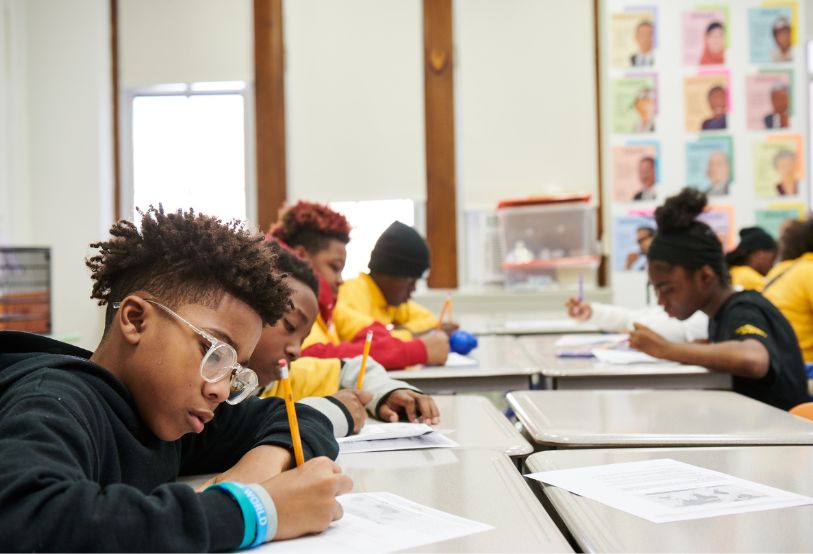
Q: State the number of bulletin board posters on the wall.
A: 12